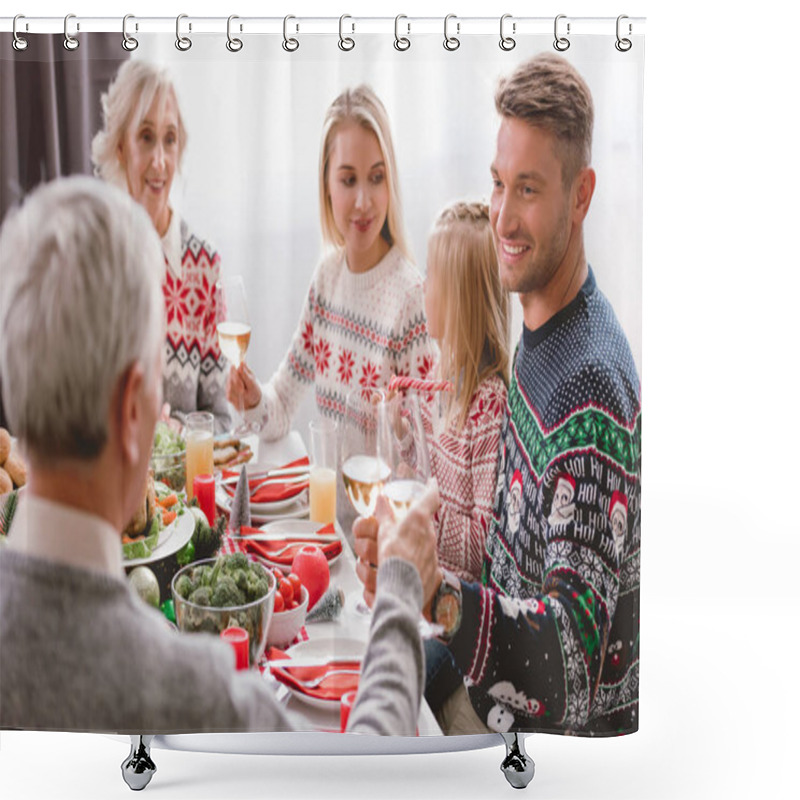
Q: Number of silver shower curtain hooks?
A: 12